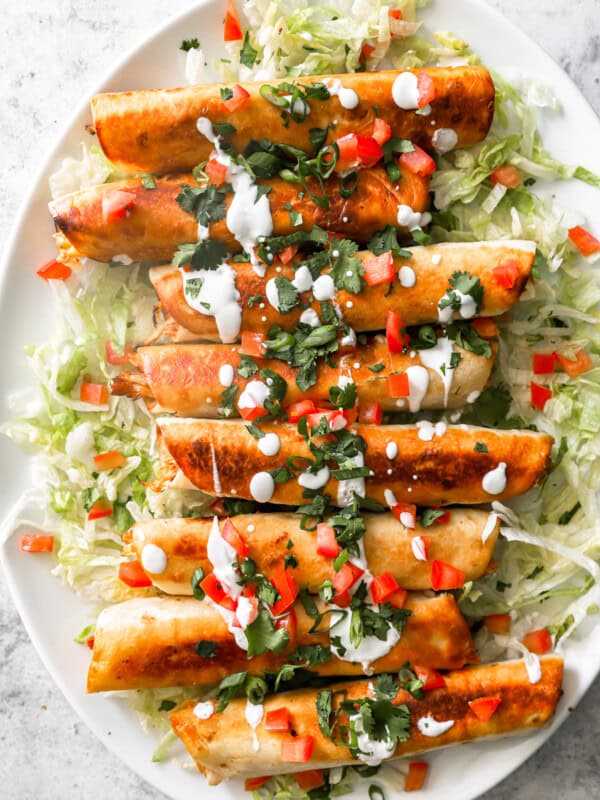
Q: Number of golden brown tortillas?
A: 8